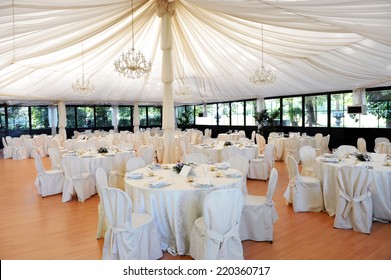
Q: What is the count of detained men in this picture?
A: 0